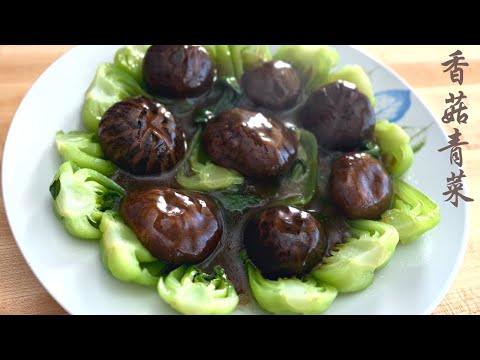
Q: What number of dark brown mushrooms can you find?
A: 8